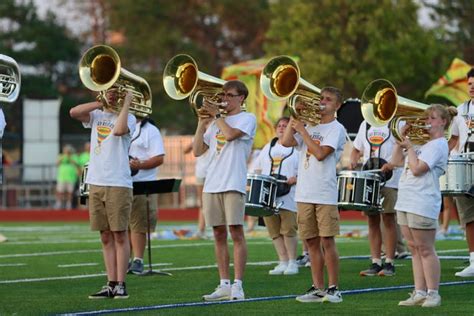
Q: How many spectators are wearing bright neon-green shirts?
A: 2